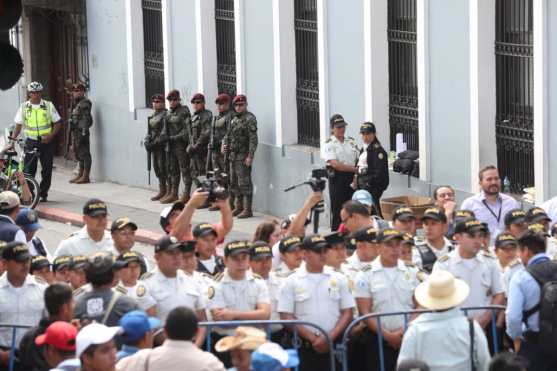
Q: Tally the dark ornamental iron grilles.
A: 5